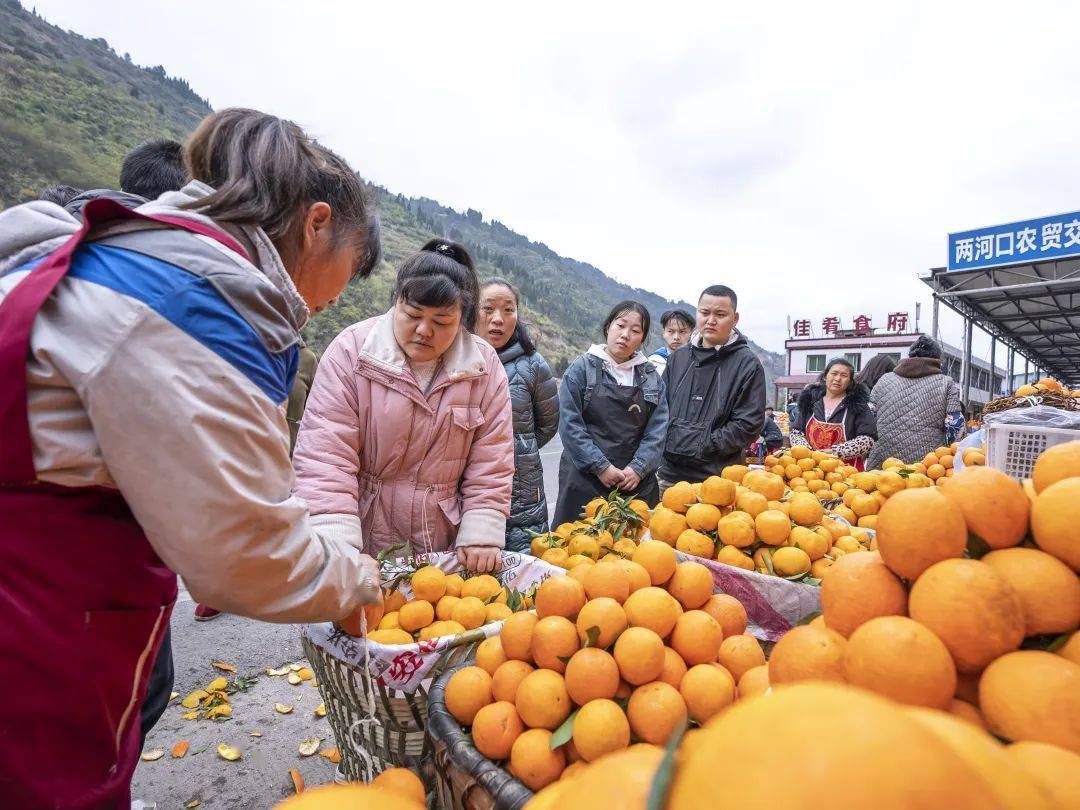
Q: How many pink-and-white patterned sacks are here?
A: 2